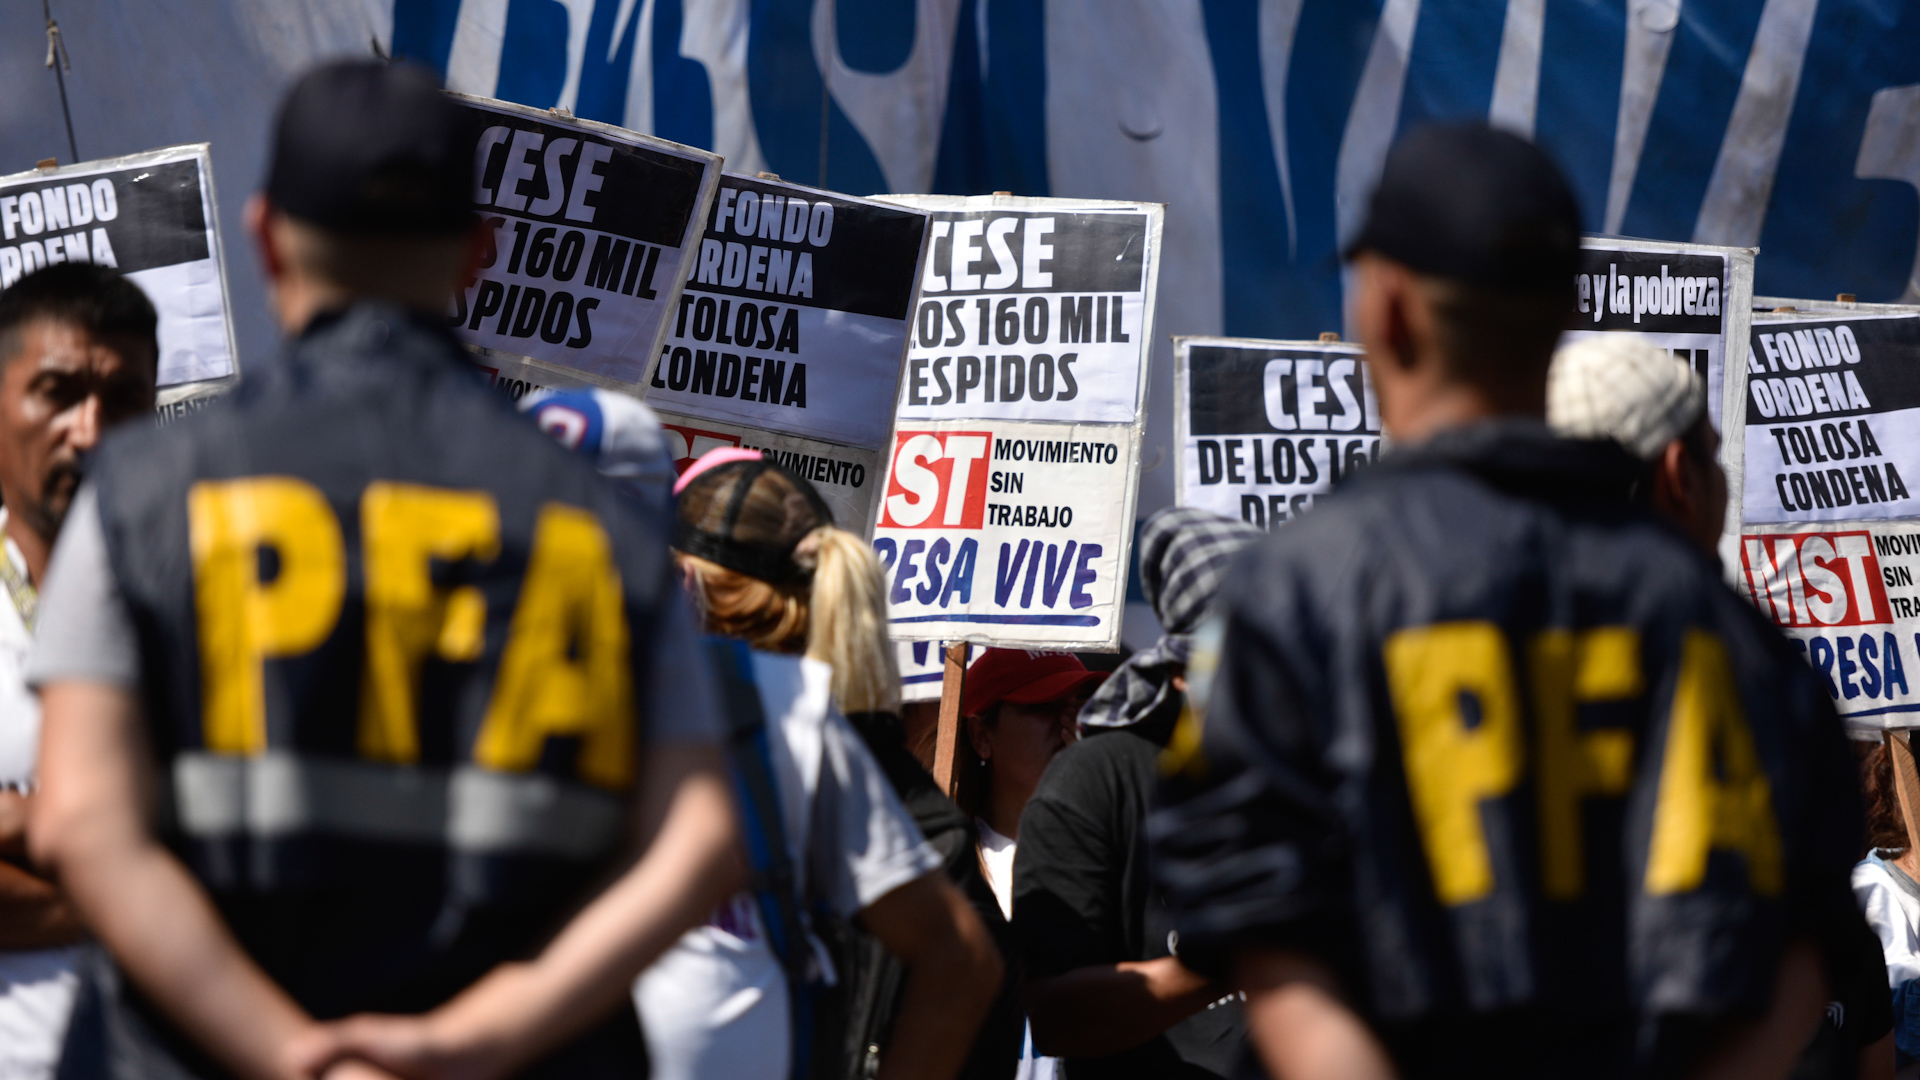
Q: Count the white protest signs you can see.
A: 7